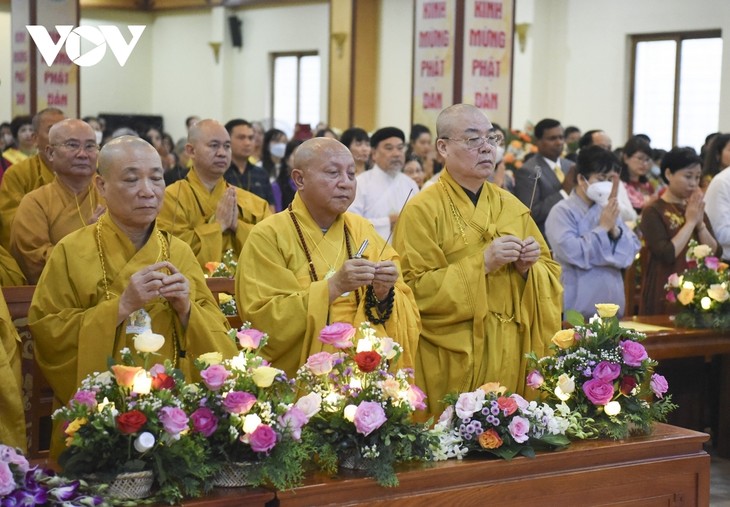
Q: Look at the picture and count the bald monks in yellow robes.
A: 6